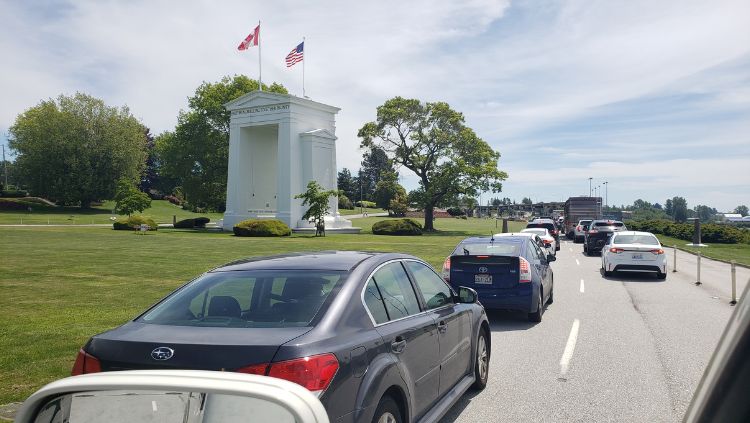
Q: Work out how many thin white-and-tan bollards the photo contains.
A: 3